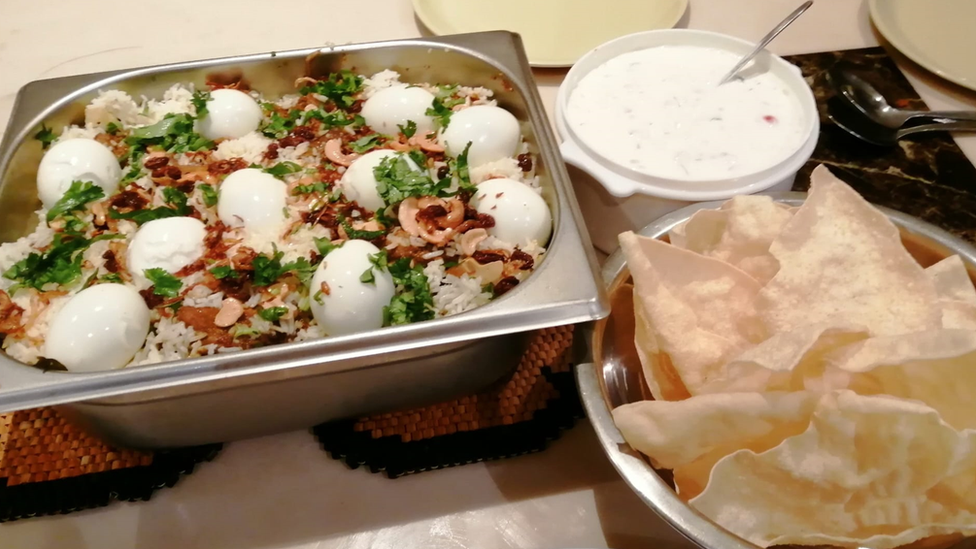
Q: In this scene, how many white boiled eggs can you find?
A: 10